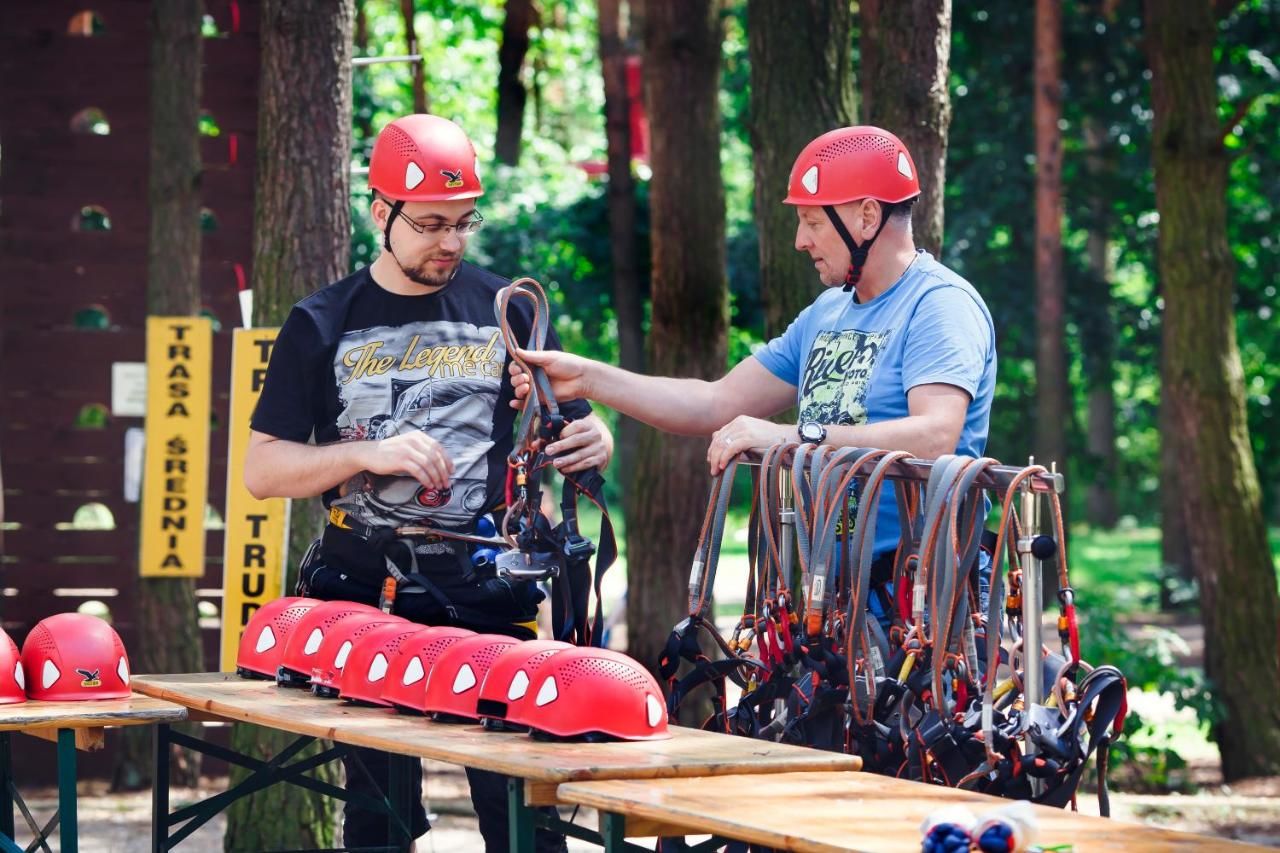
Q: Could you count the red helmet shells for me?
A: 12